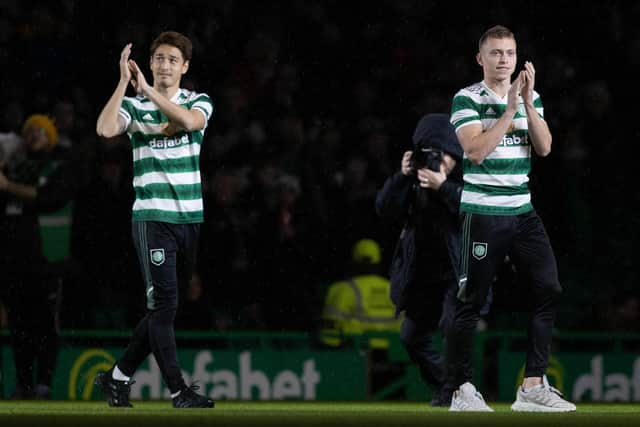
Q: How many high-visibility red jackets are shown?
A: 0